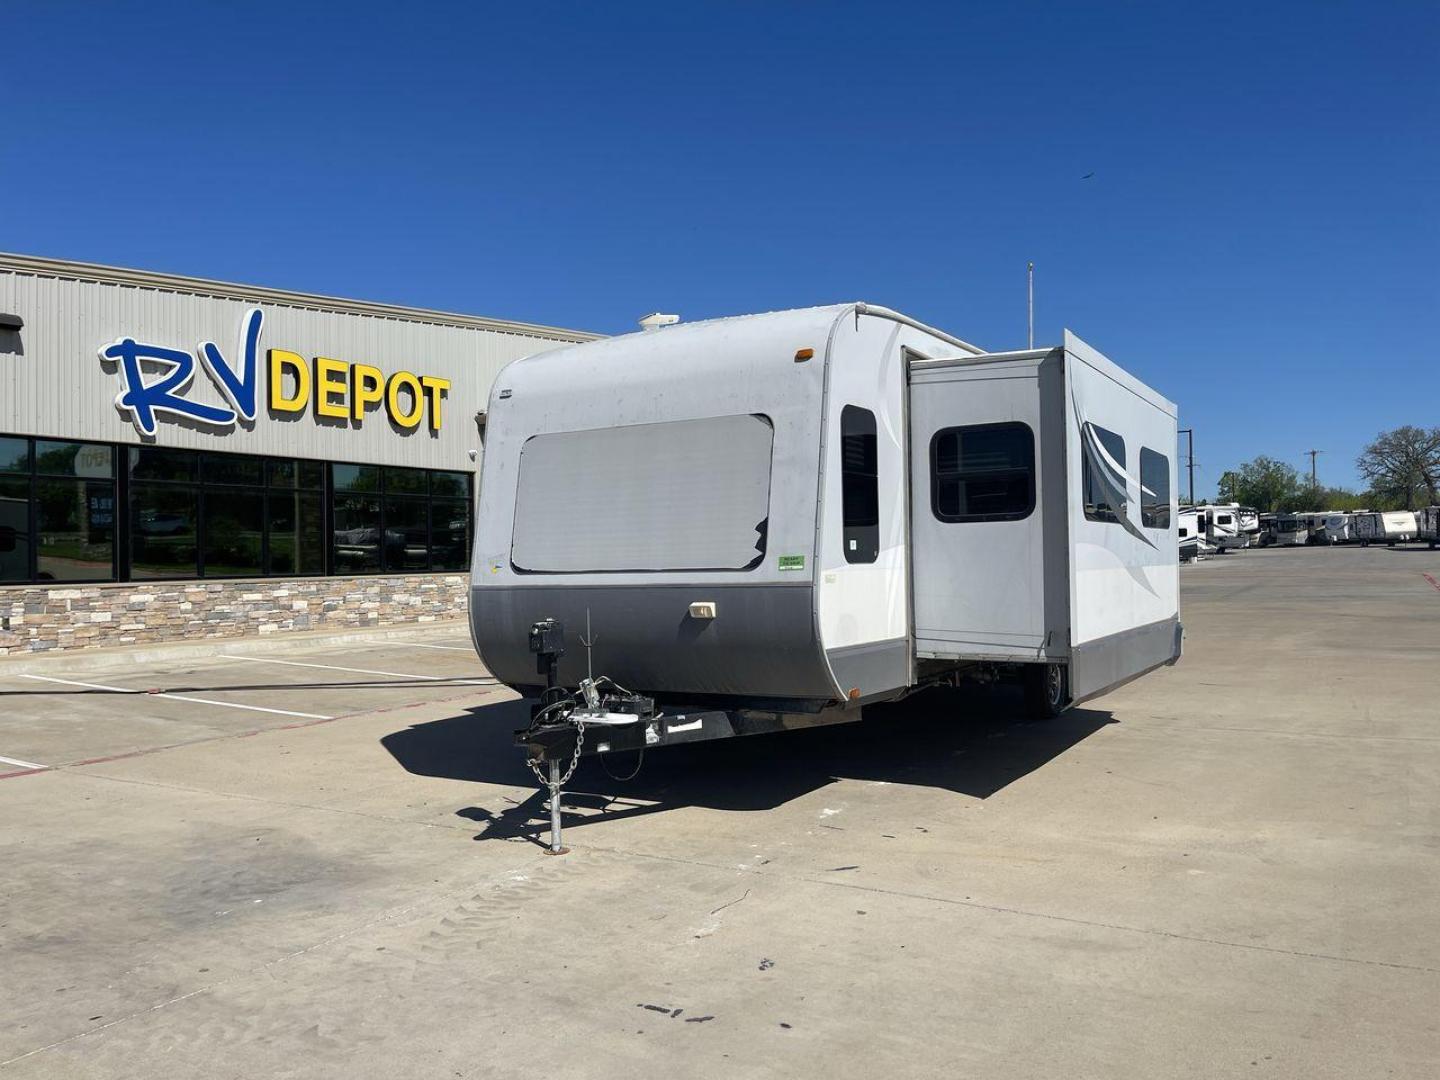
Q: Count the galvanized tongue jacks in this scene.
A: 1